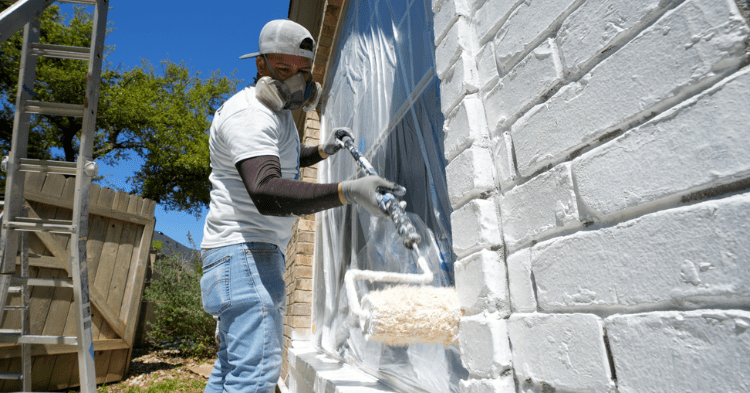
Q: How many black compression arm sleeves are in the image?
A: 2